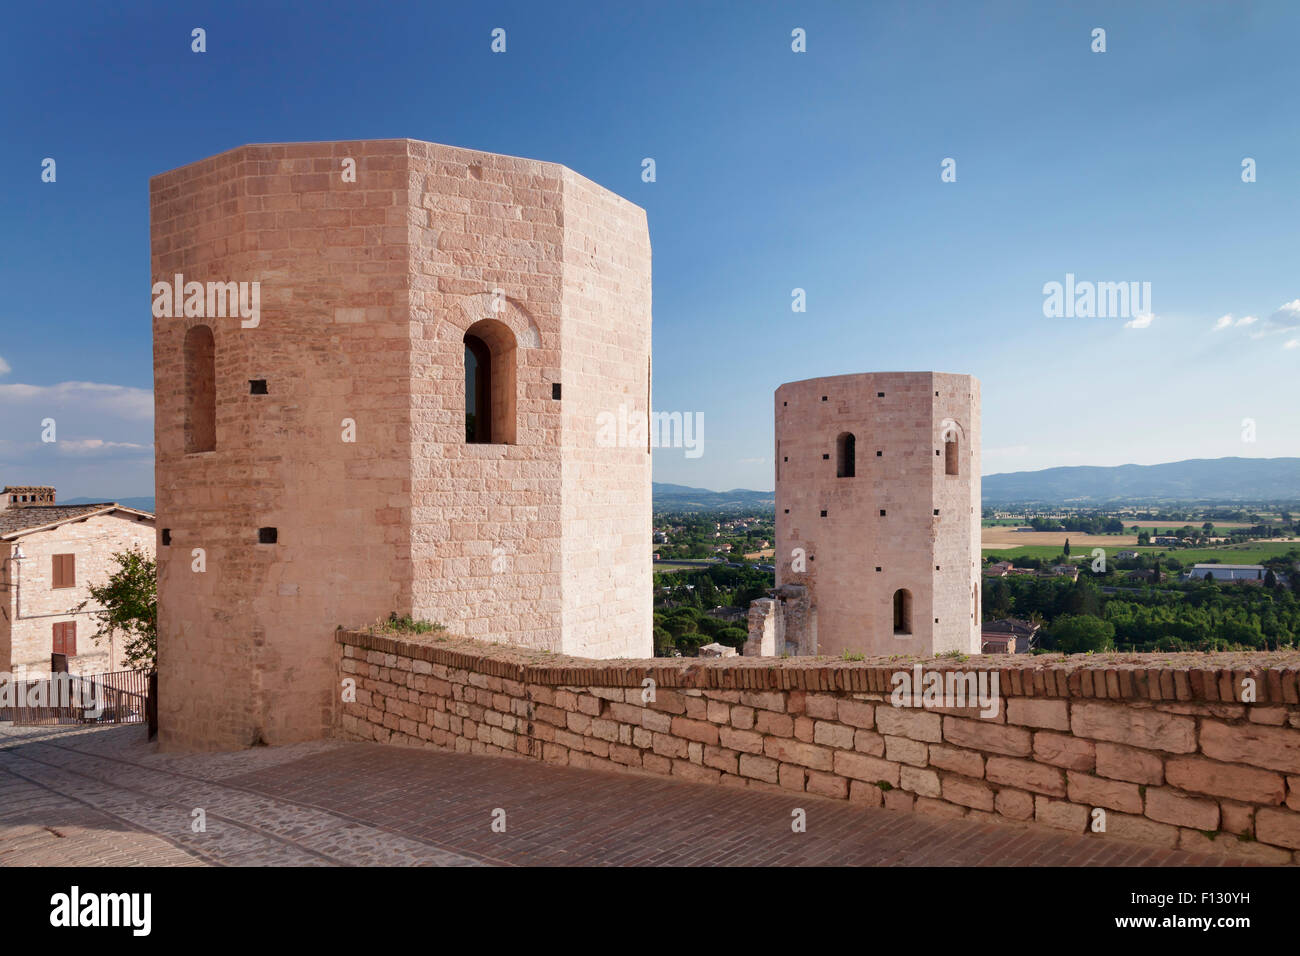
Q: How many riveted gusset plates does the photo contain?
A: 0